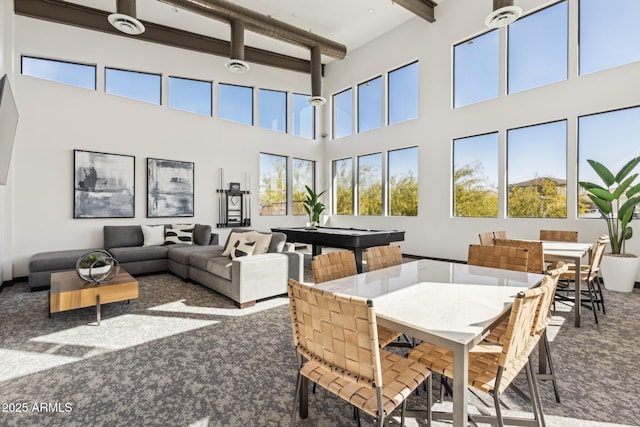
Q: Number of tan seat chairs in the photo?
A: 12